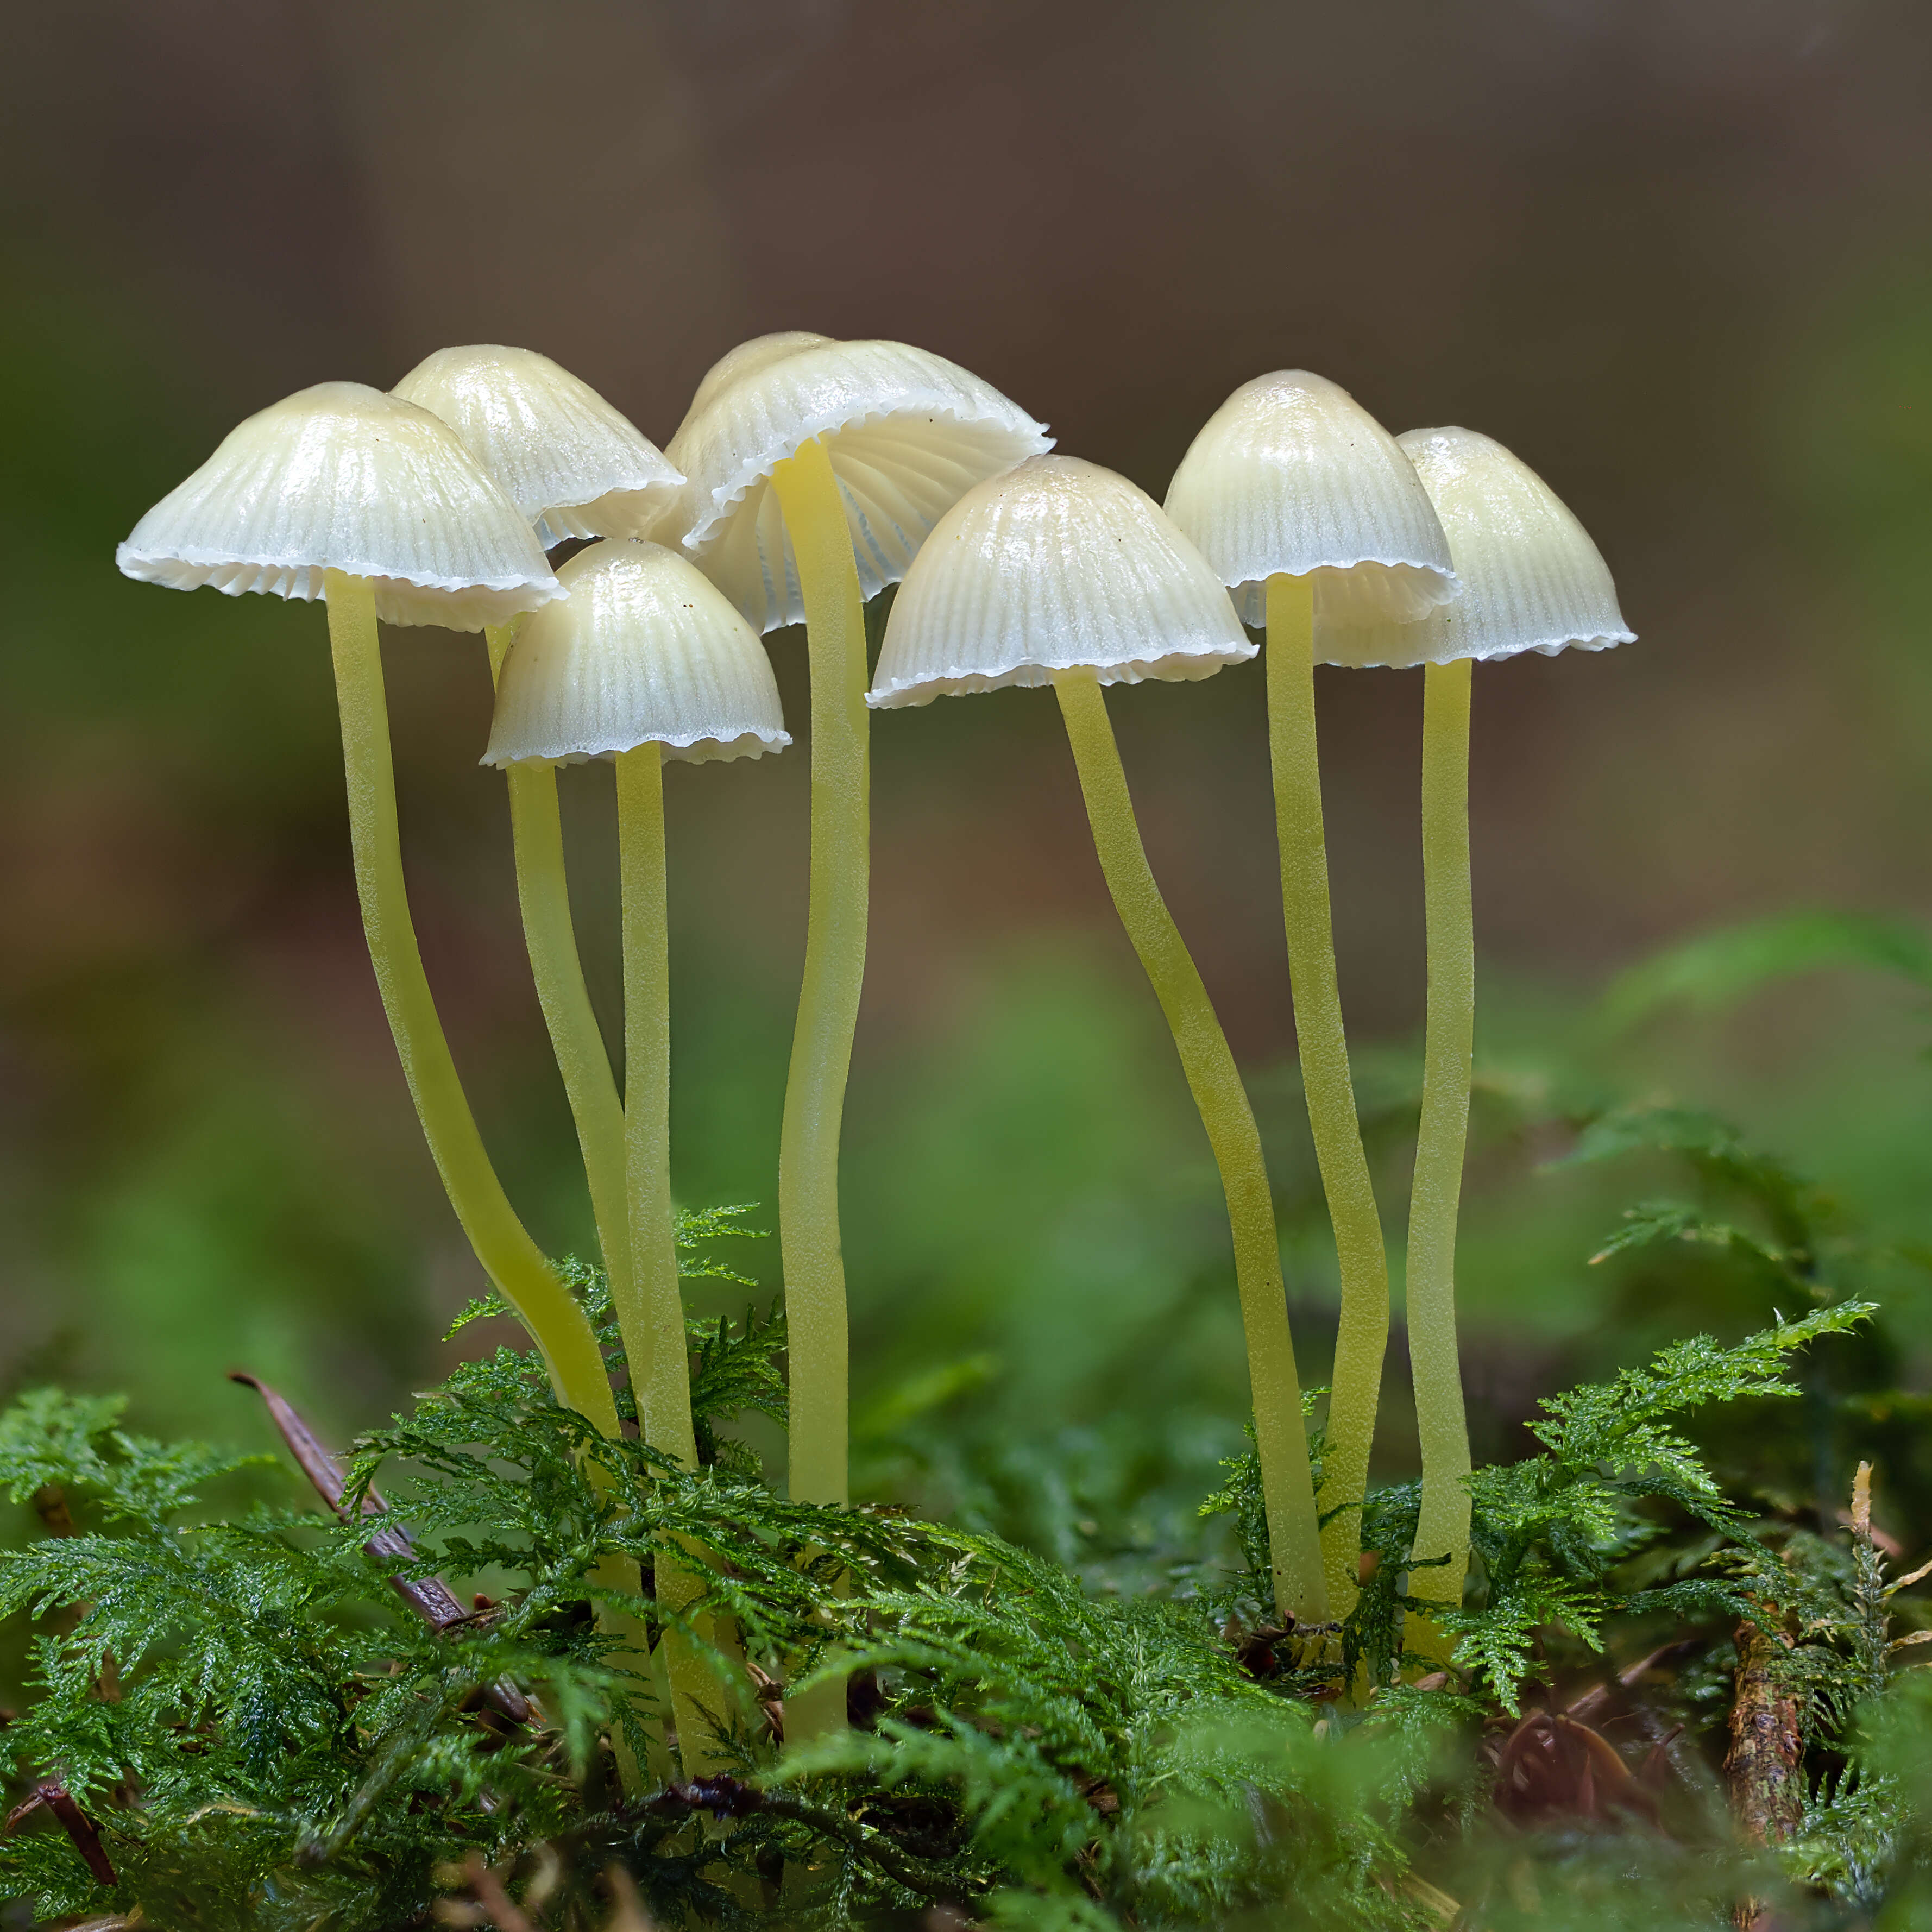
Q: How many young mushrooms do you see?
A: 7